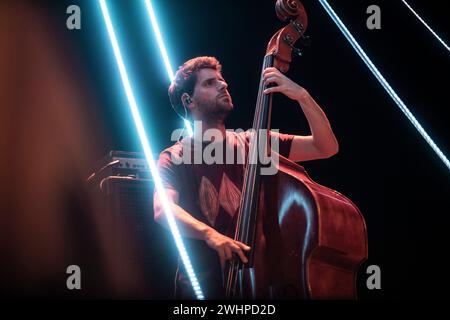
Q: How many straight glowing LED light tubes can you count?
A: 4